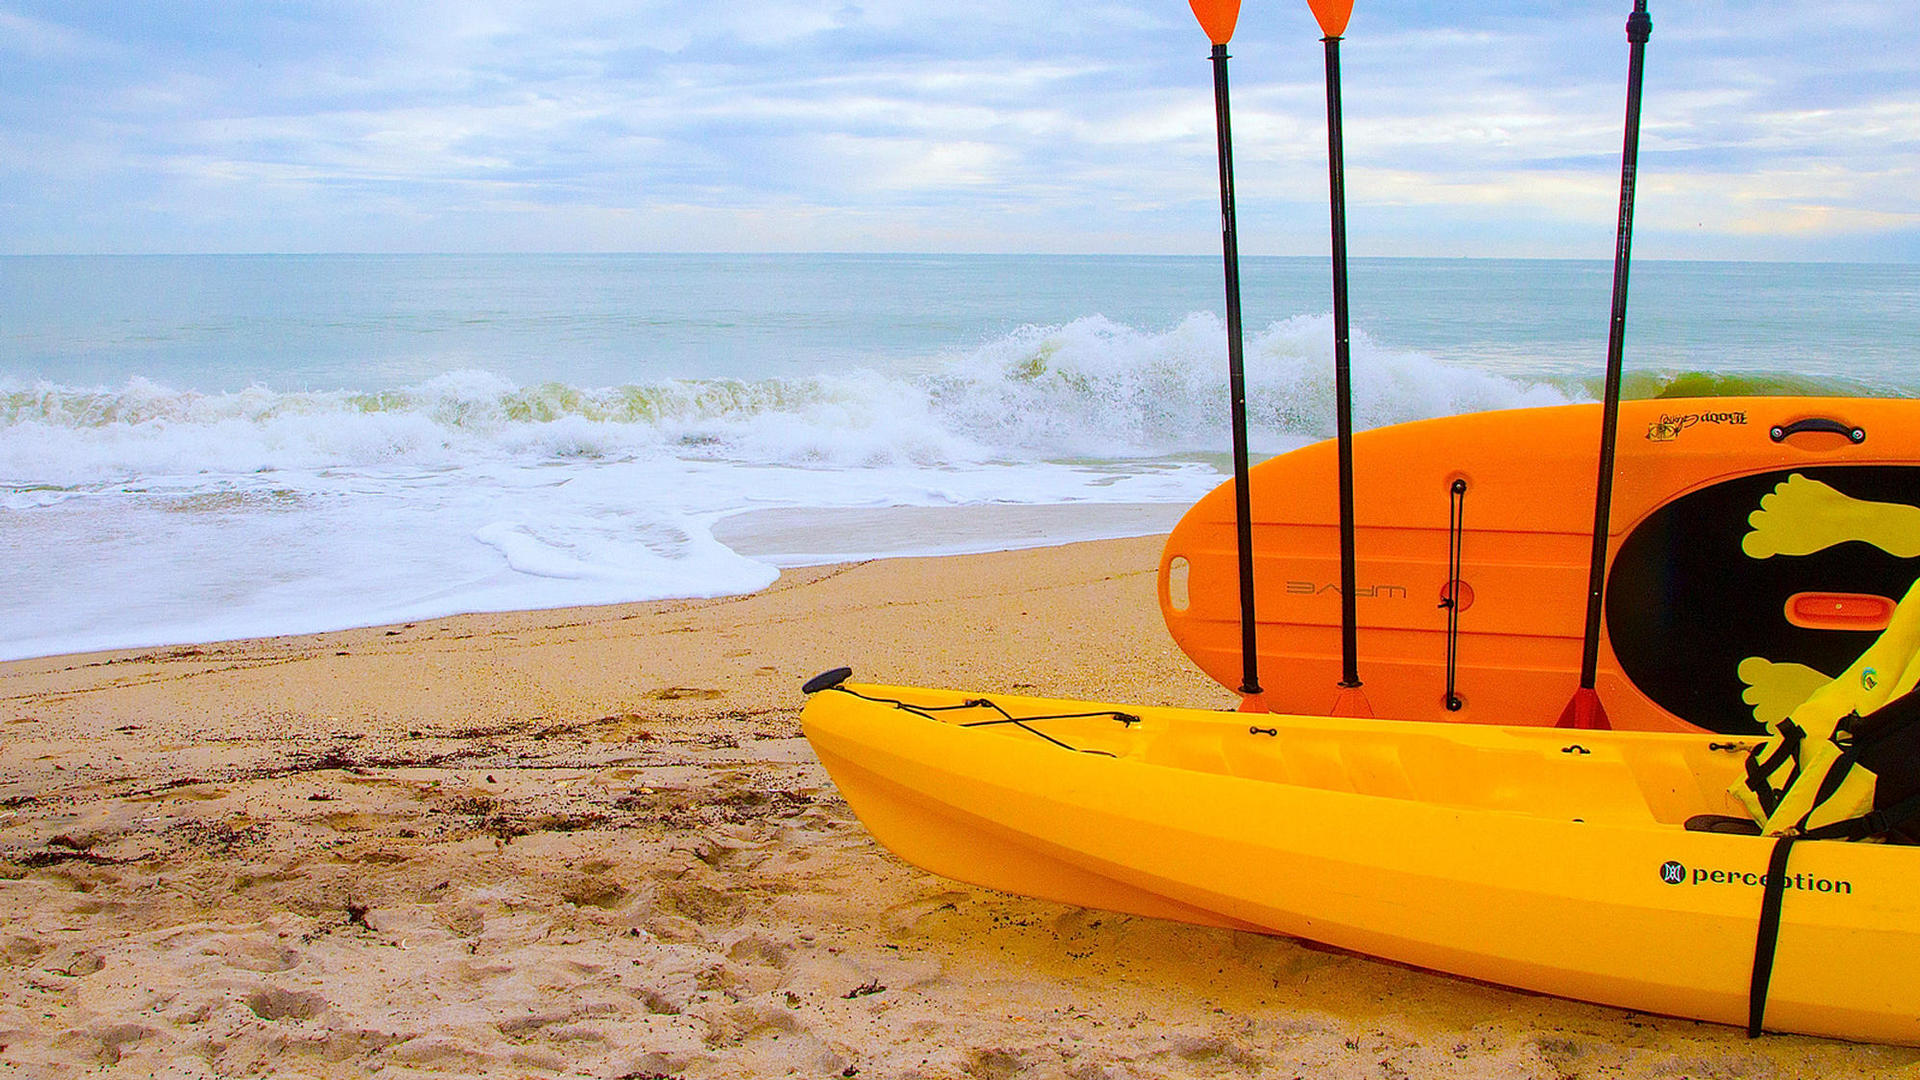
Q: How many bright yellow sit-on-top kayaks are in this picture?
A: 1